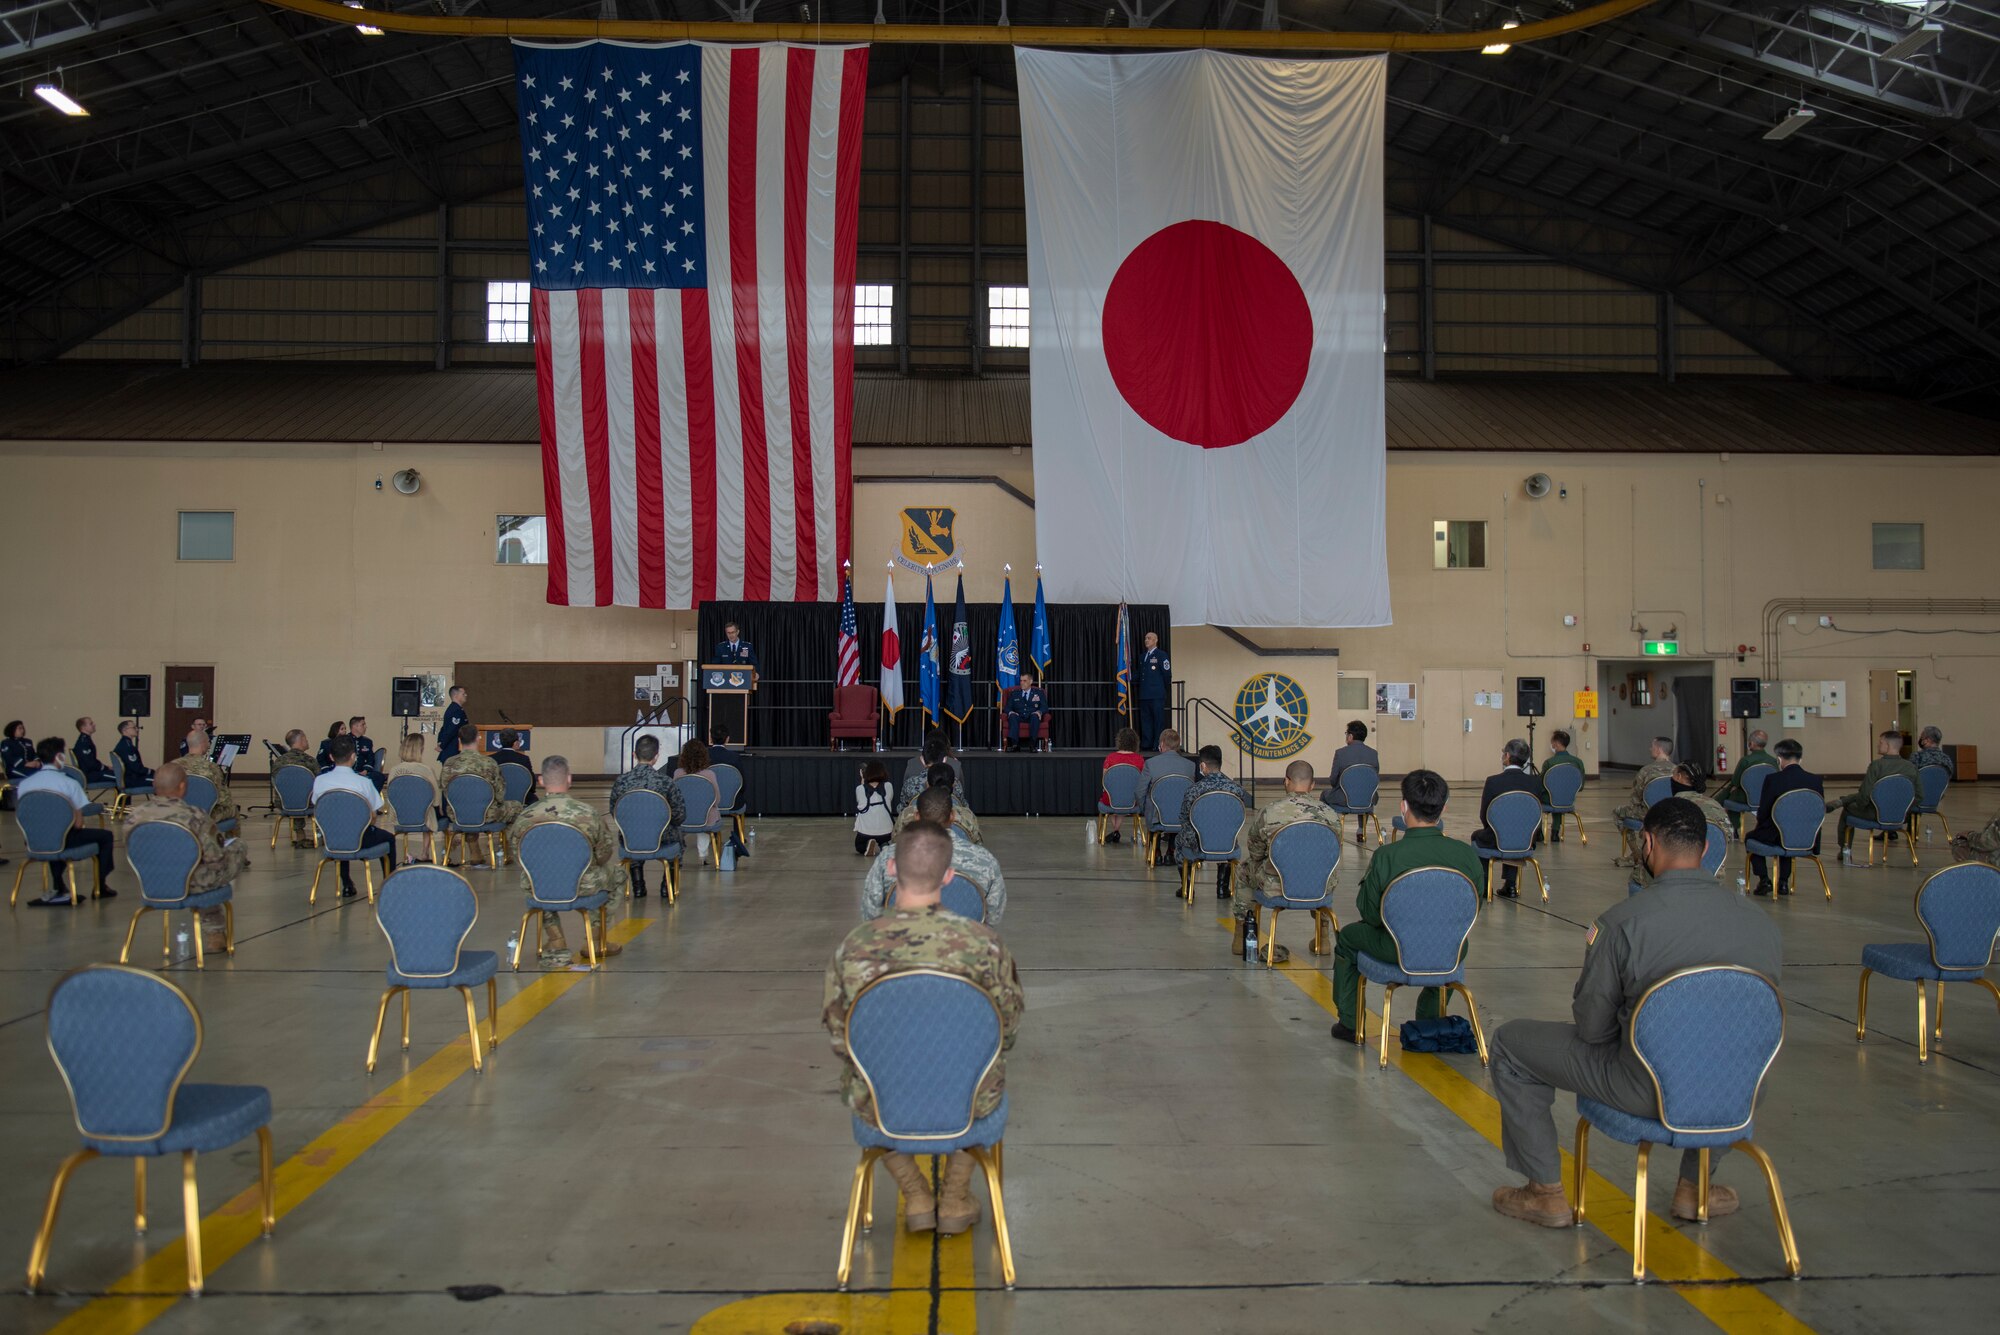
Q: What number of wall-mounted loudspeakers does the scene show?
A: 2